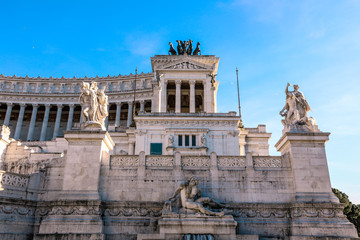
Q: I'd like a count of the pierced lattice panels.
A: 6